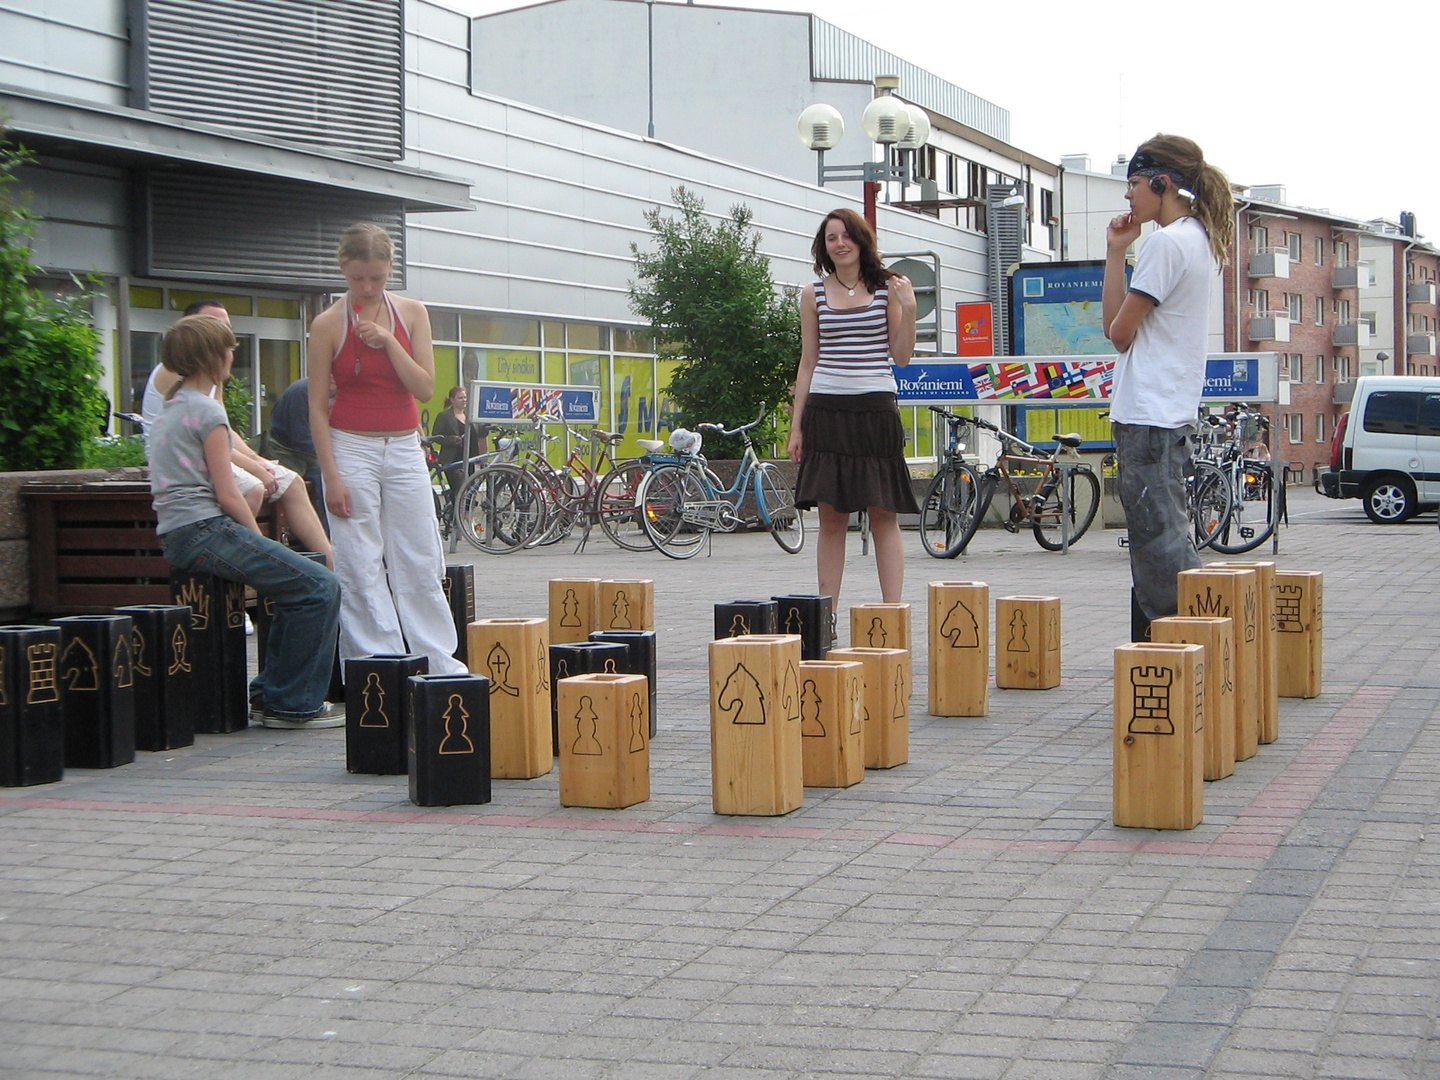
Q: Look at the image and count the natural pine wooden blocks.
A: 15